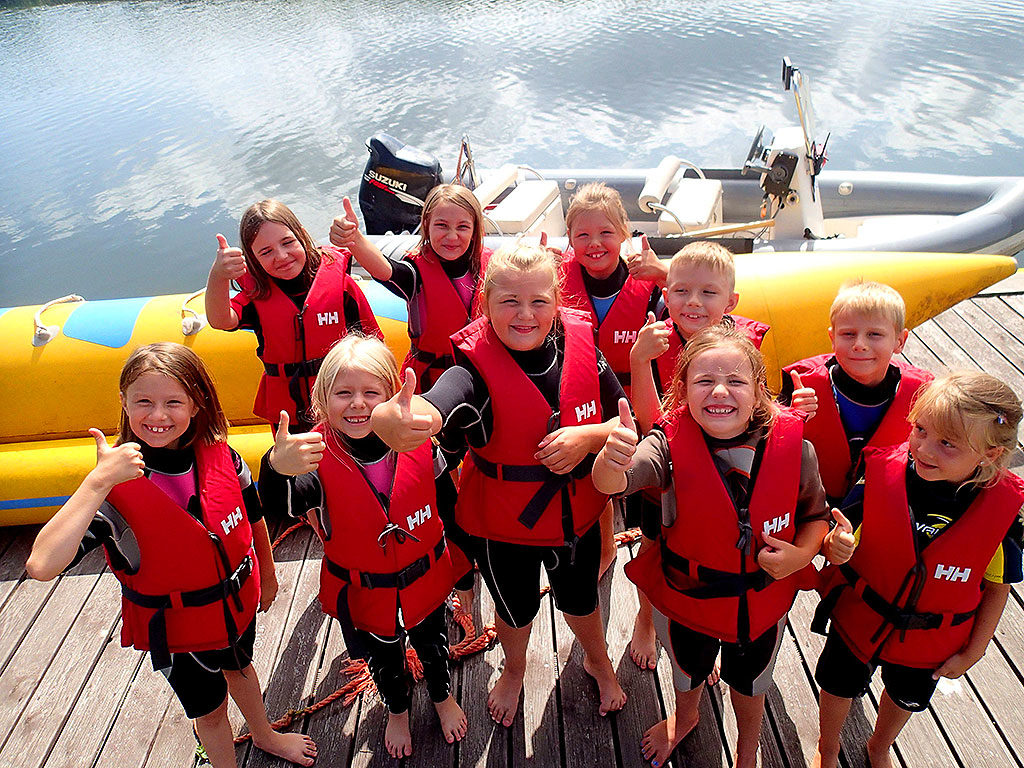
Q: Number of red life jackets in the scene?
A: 10